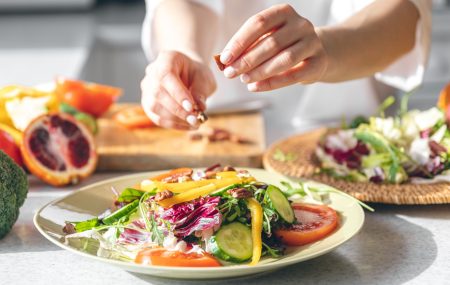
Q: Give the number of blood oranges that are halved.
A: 1